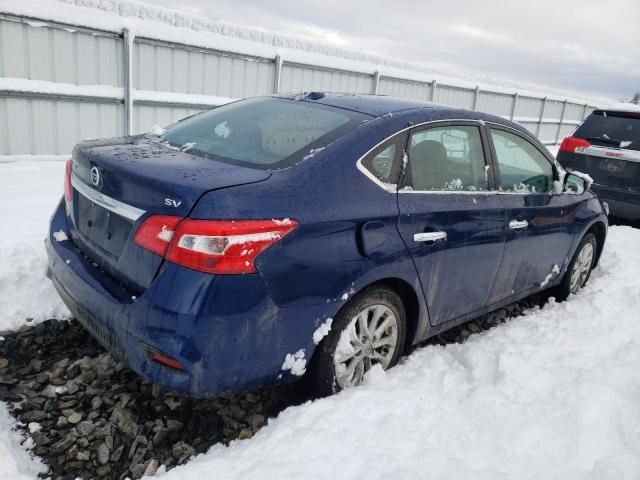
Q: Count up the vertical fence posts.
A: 9